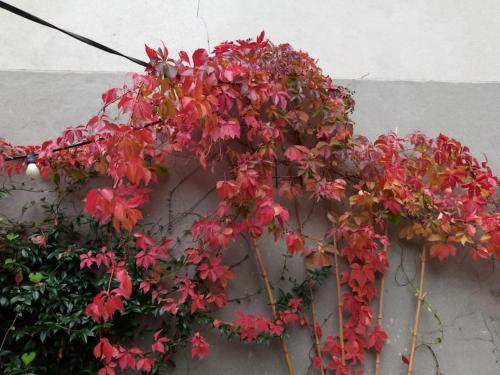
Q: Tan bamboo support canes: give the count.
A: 5